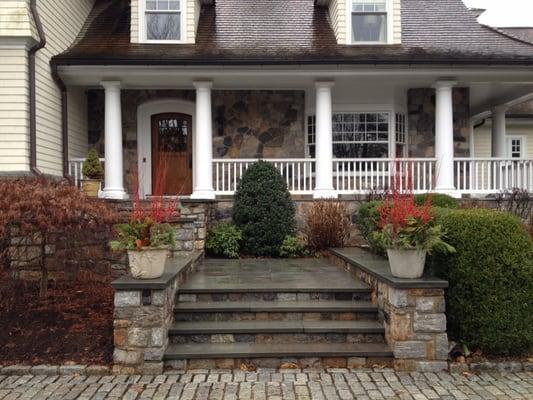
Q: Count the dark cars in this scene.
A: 0